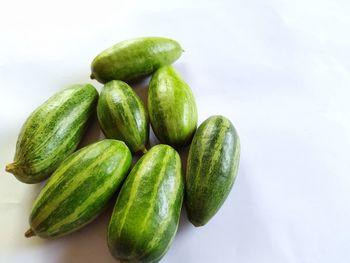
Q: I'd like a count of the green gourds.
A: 7